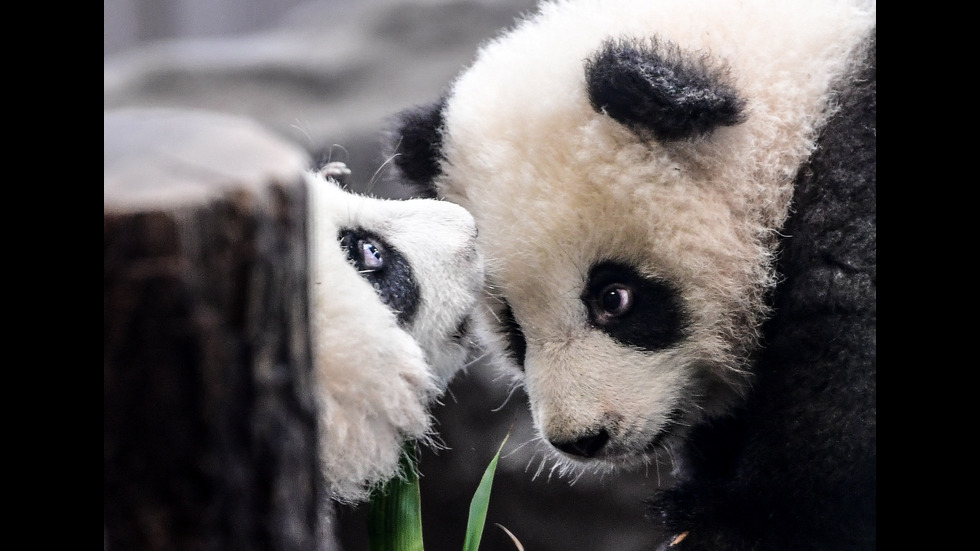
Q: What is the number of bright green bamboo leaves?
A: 2